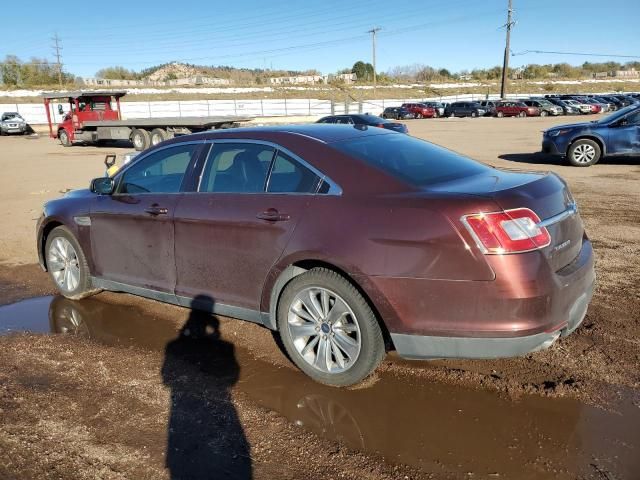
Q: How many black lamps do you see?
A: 0